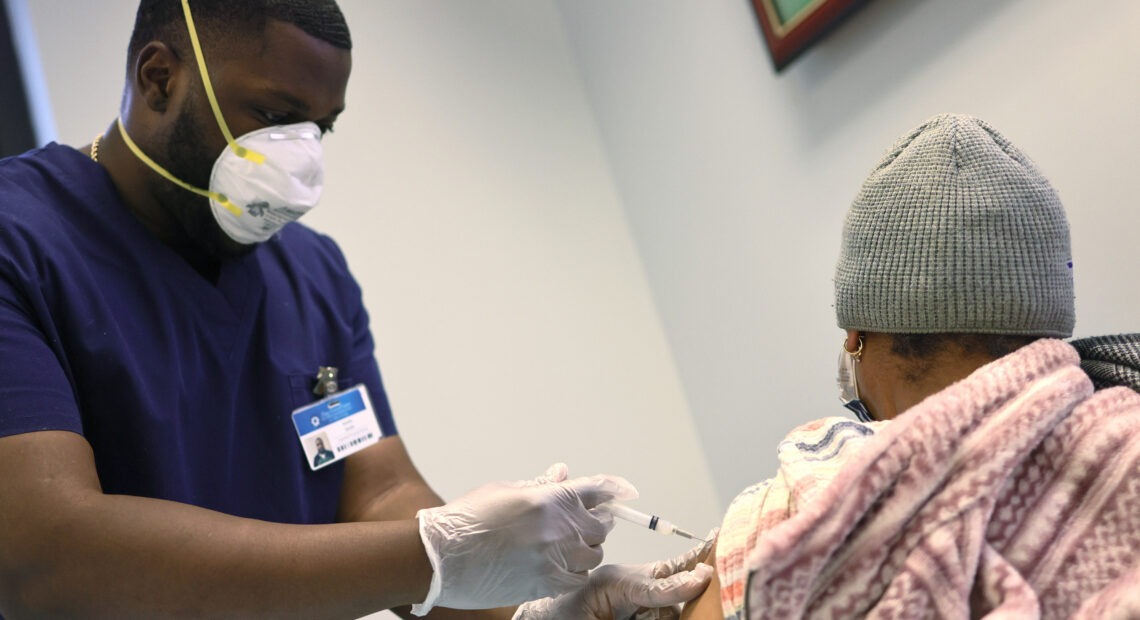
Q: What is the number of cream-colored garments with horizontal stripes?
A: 1